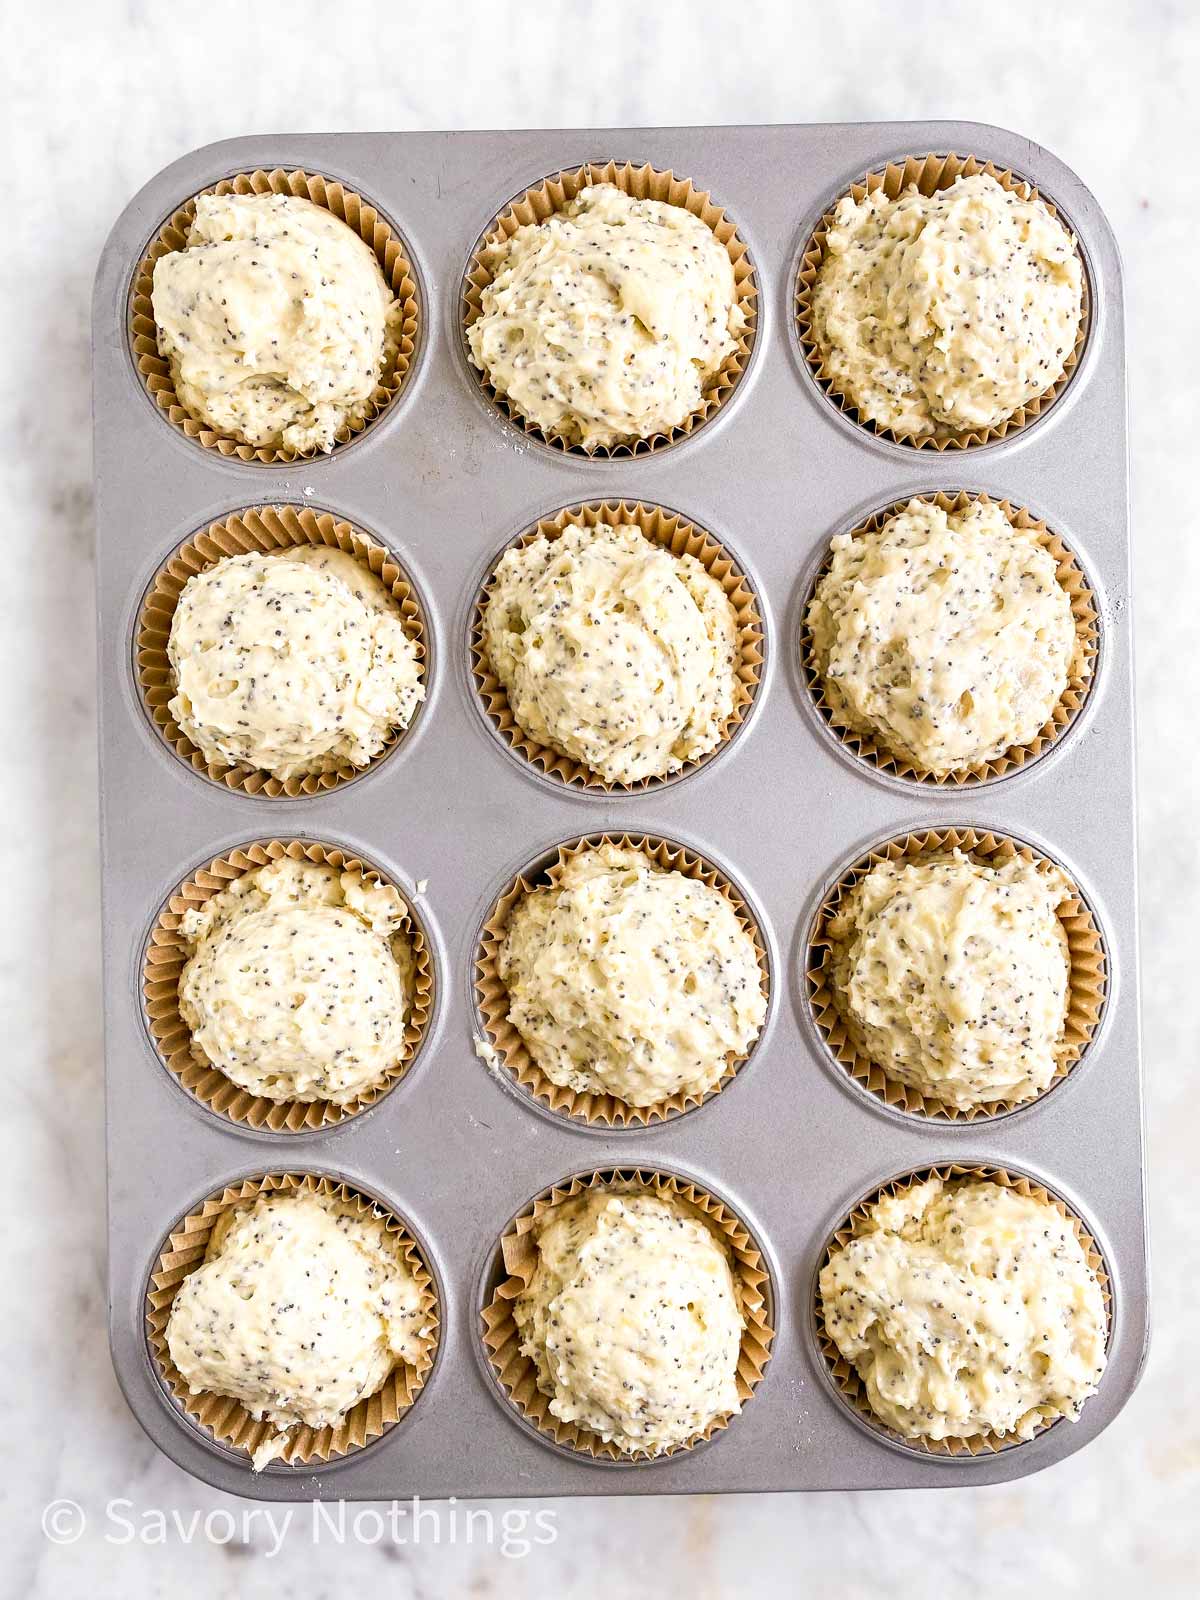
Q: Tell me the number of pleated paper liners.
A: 12